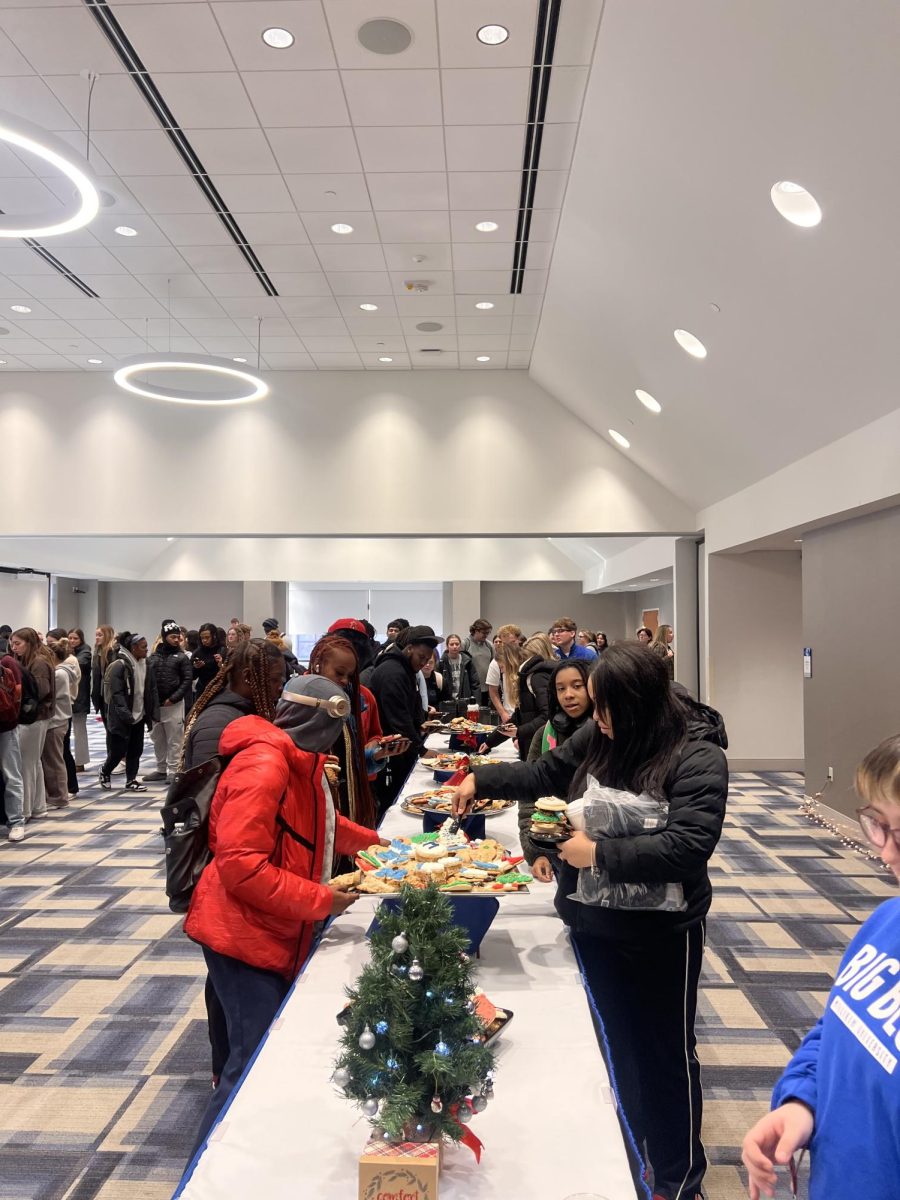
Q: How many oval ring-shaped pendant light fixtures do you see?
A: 2